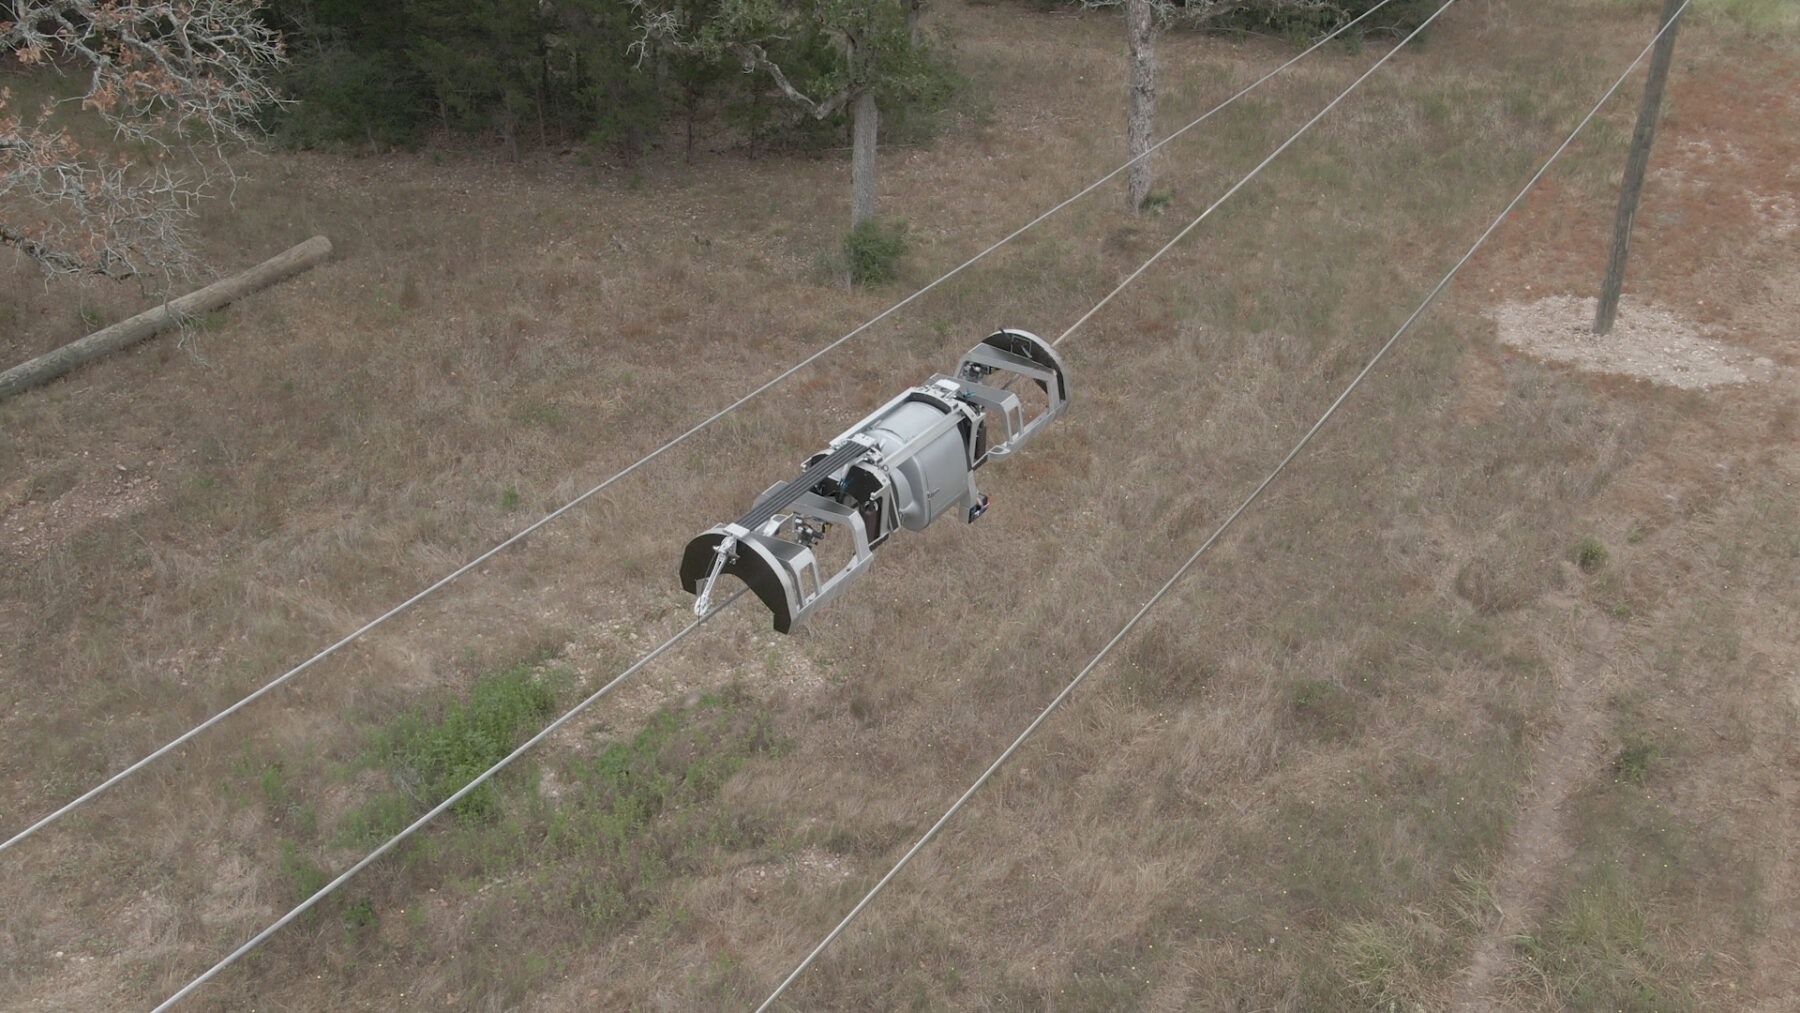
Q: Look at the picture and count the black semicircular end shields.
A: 2